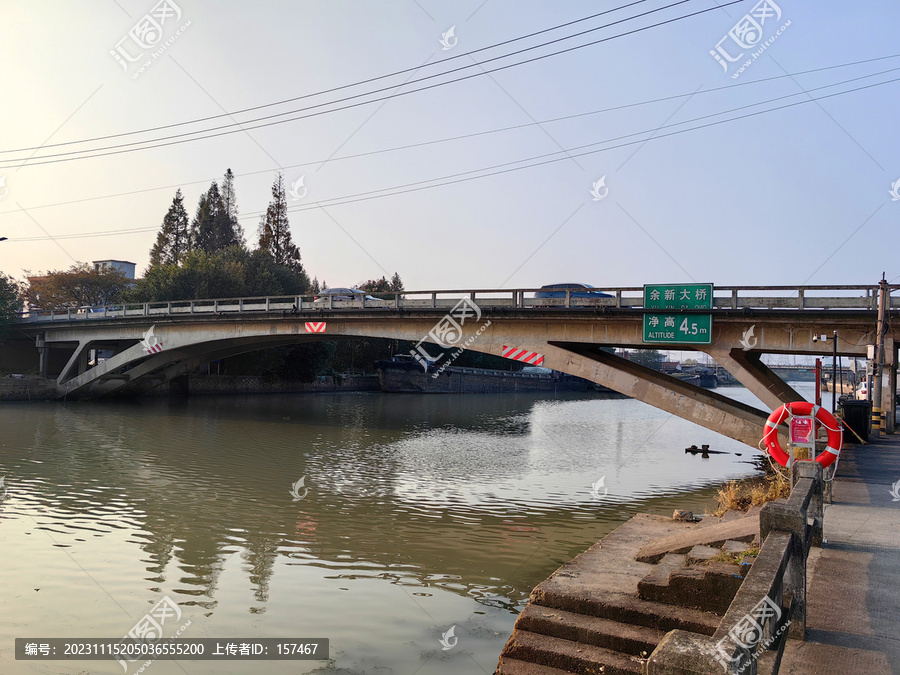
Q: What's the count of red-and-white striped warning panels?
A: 3